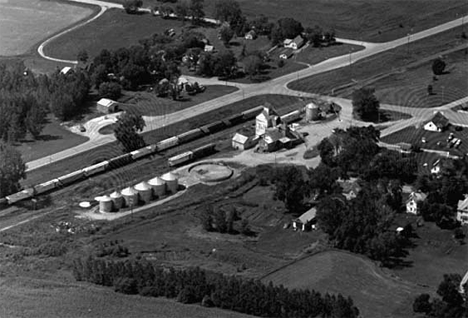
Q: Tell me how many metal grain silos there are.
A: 7